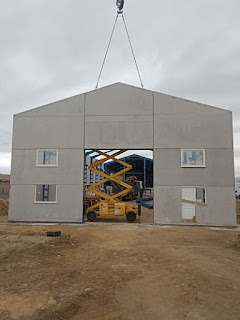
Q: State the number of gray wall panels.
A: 10